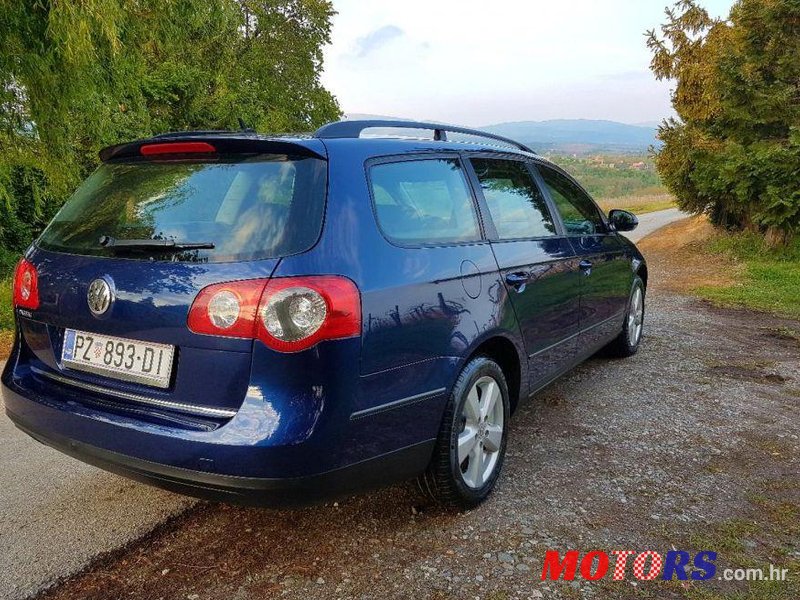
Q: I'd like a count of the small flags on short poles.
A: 0